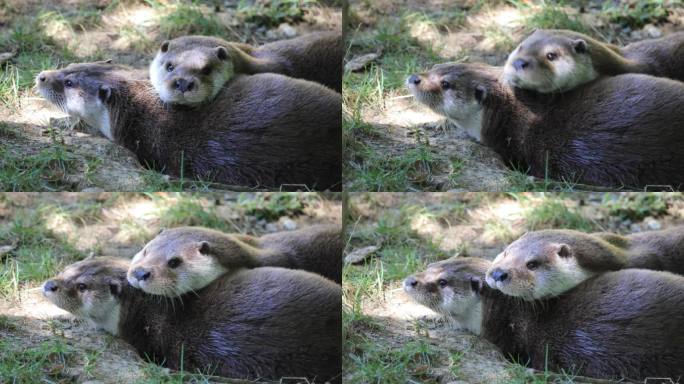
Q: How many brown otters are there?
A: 8